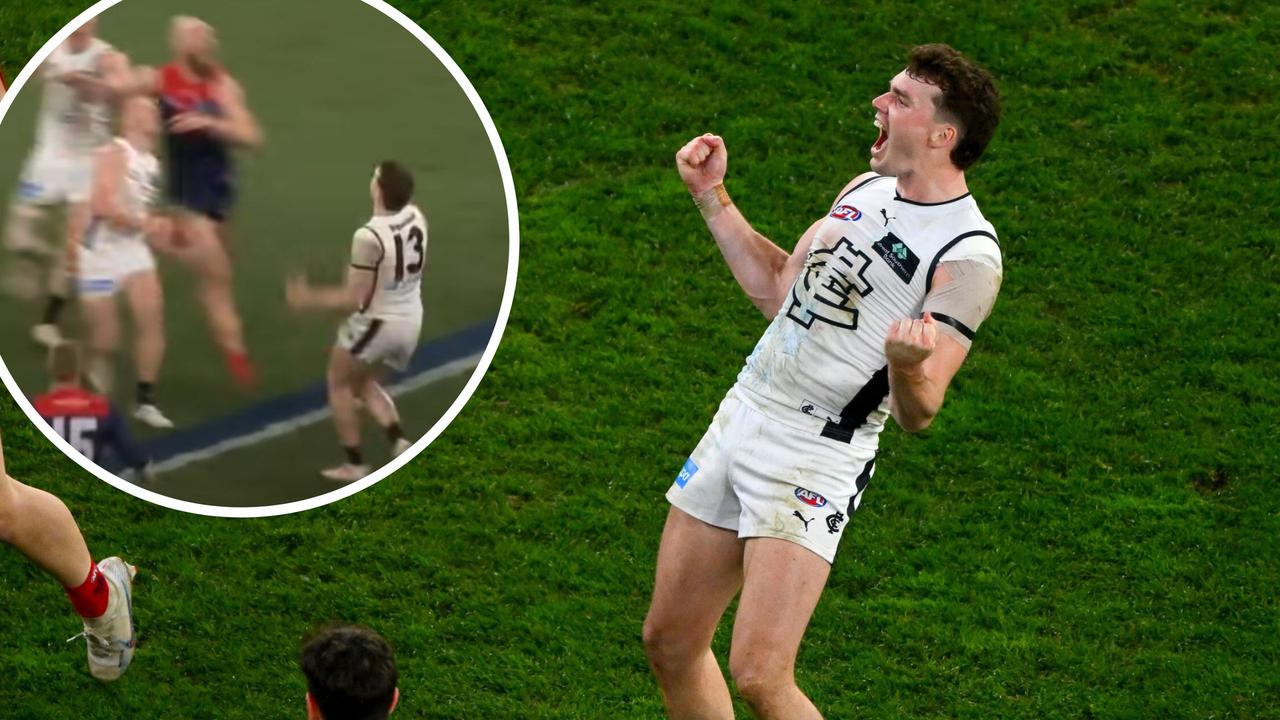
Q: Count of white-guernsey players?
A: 4